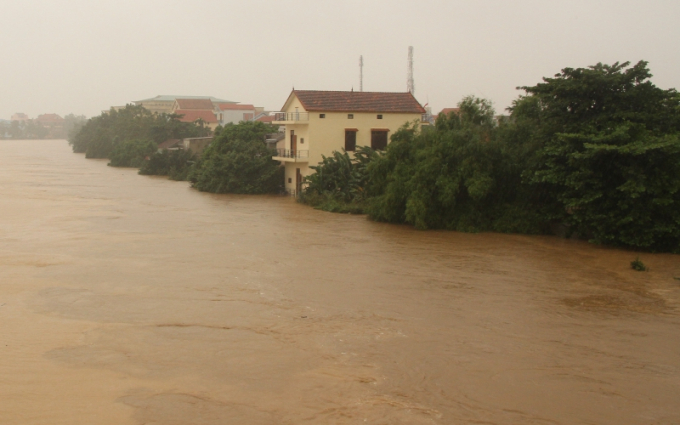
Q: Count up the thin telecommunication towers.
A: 2